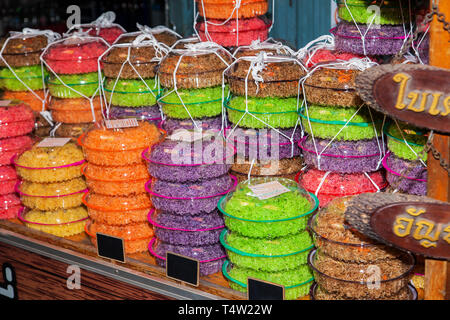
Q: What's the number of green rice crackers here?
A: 11